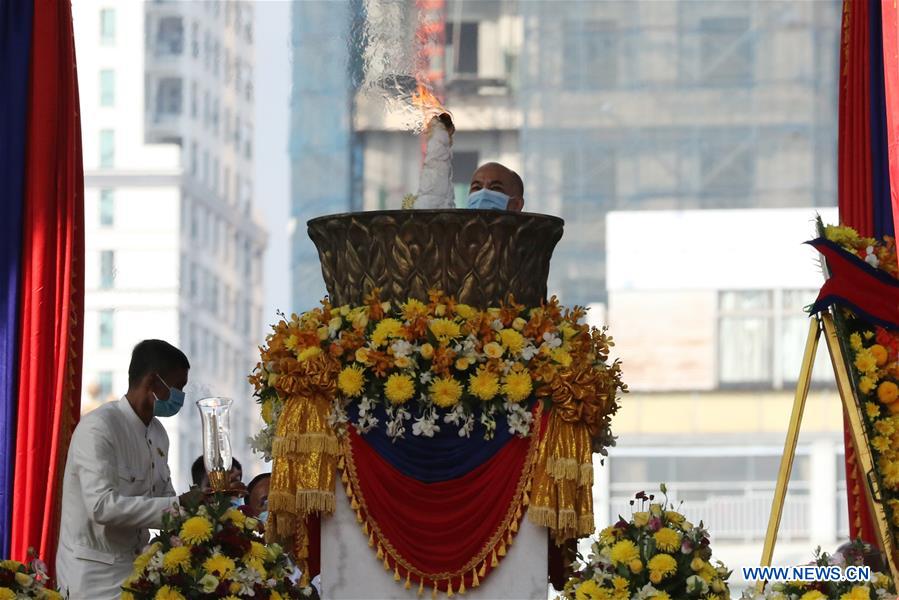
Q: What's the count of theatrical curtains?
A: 2